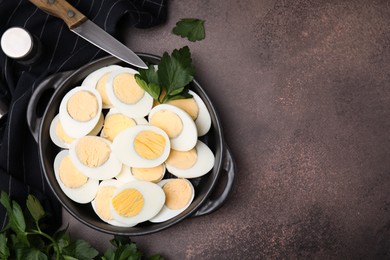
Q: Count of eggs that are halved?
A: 15